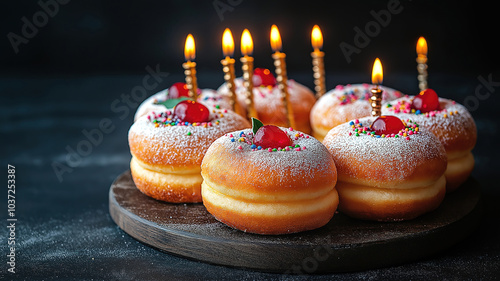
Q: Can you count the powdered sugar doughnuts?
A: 7